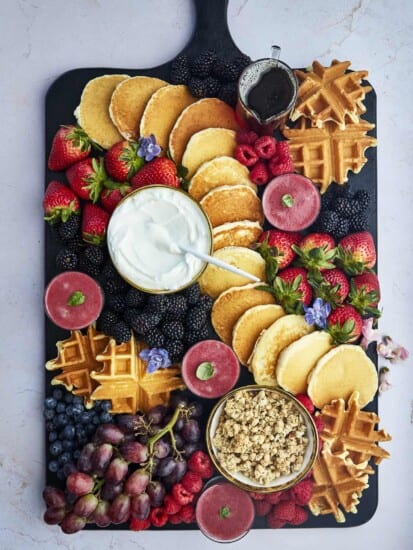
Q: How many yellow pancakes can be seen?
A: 14